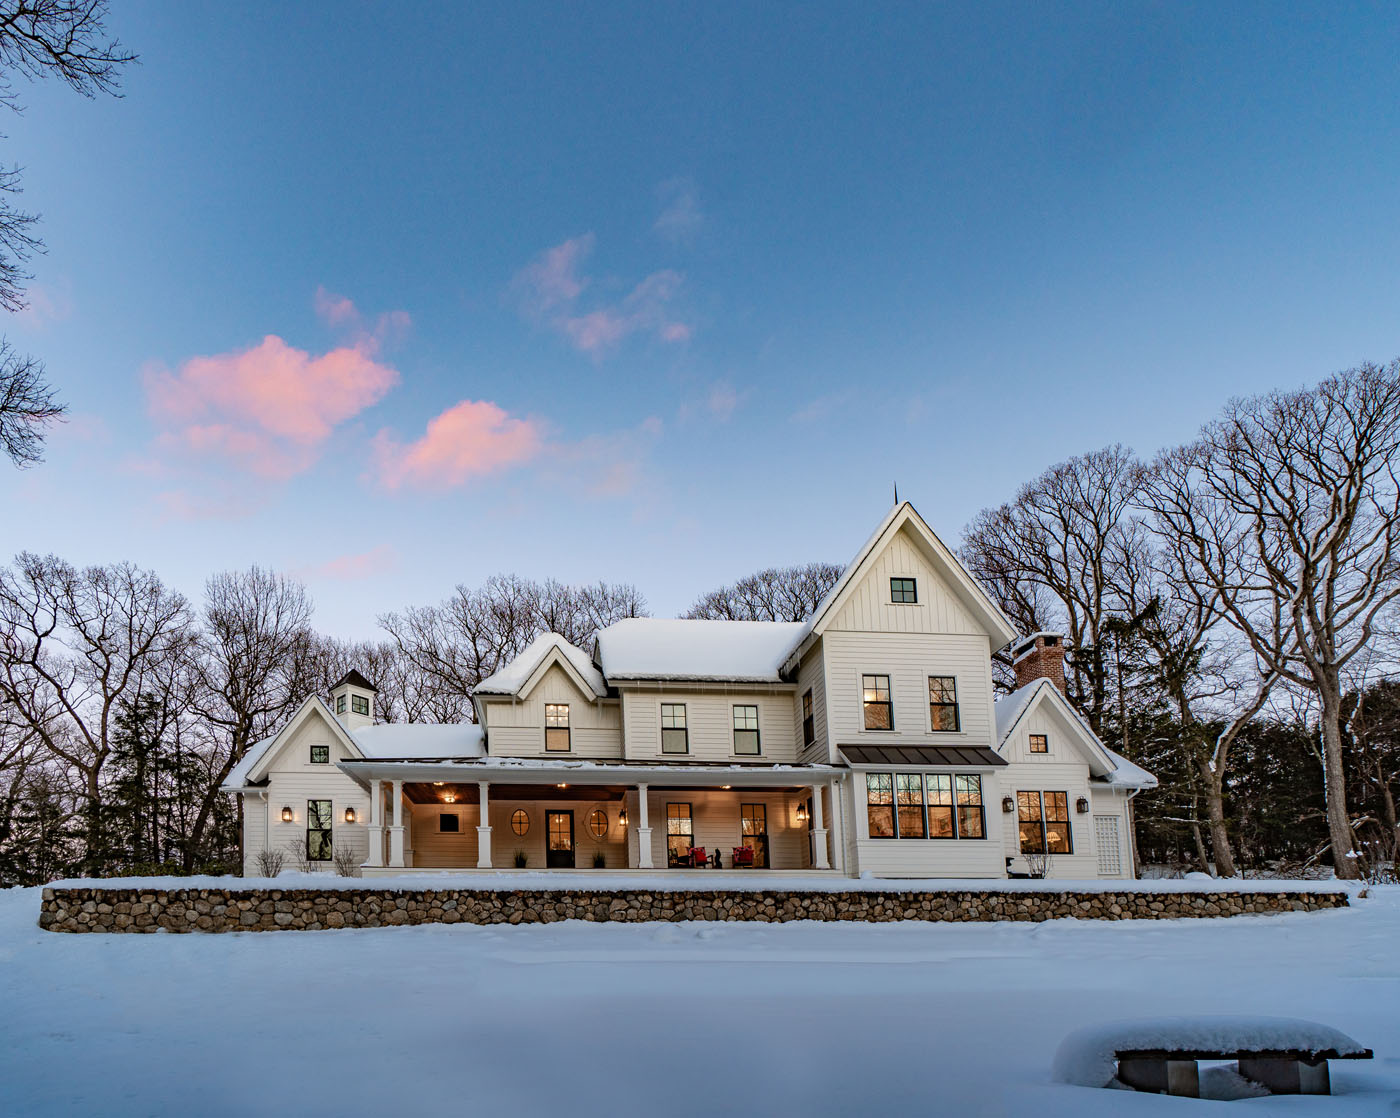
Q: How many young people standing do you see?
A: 0